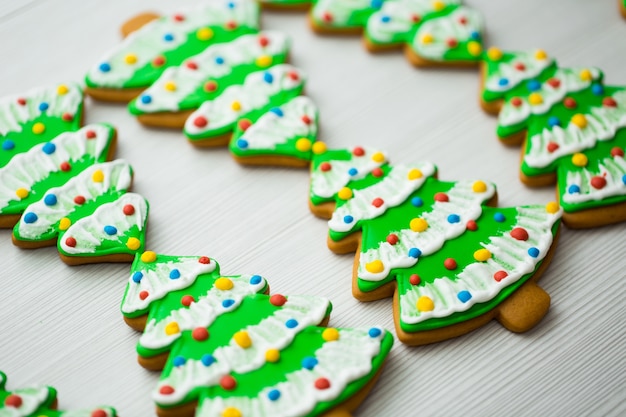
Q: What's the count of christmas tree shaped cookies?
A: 7